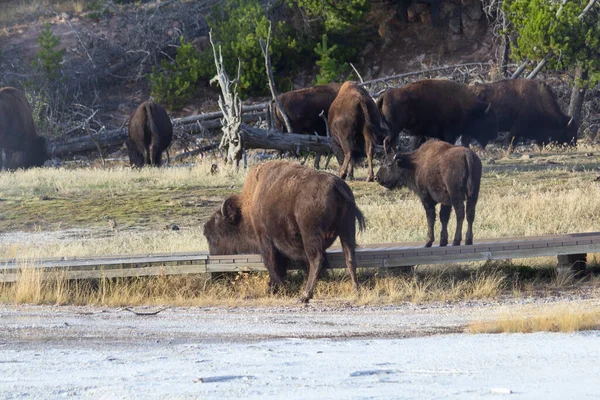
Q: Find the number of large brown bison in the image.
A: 8